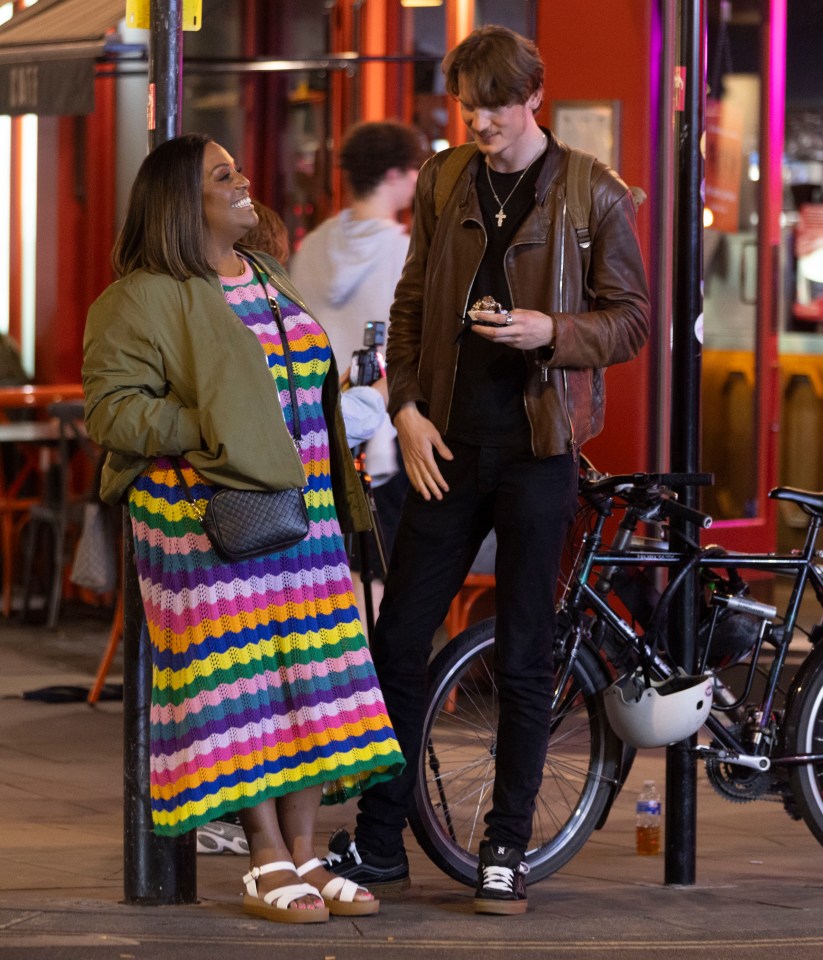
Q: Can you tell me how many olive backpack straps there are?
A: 2